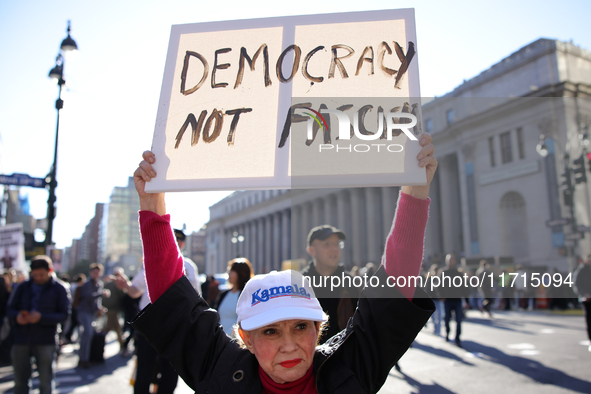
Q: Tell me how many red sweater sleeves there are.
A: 2